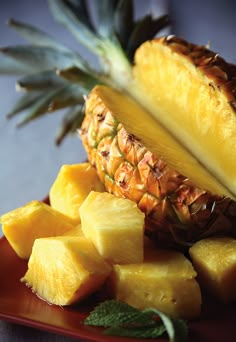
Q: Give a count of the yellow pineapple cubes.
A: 6